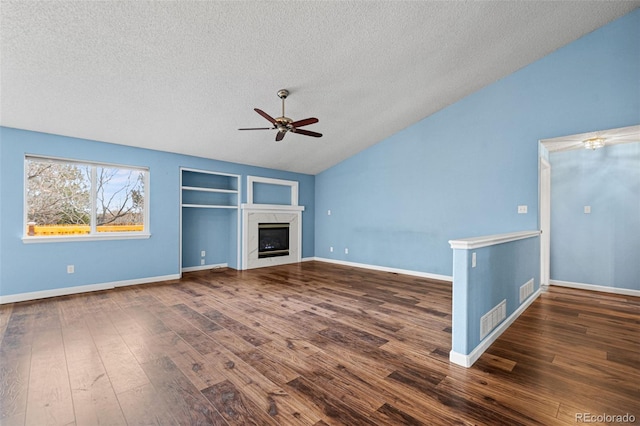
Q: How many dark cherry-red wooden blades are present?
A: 5